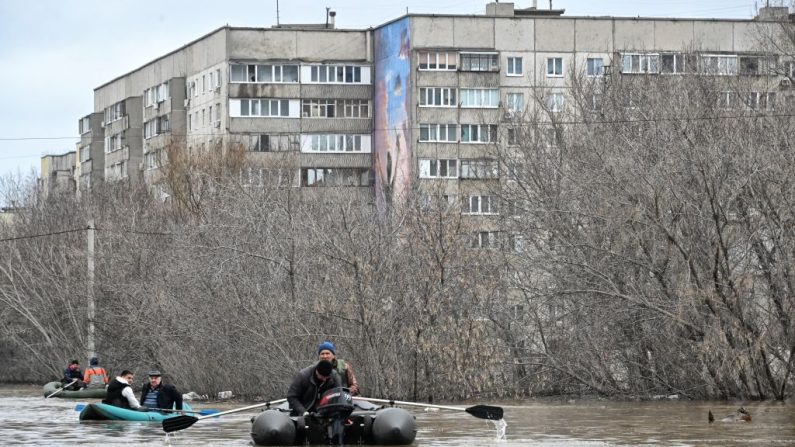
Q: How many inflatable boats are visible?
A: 3